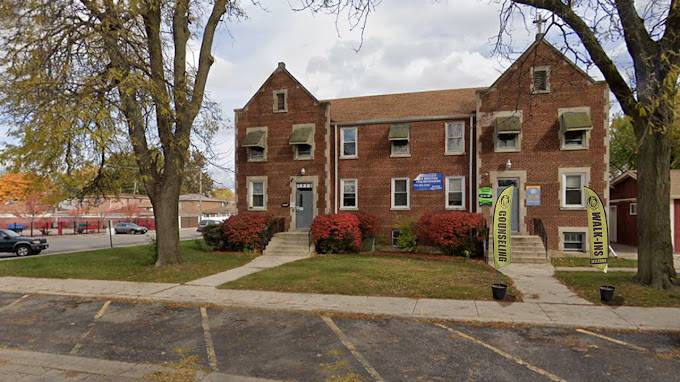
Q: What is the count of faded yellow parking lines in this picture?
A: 6